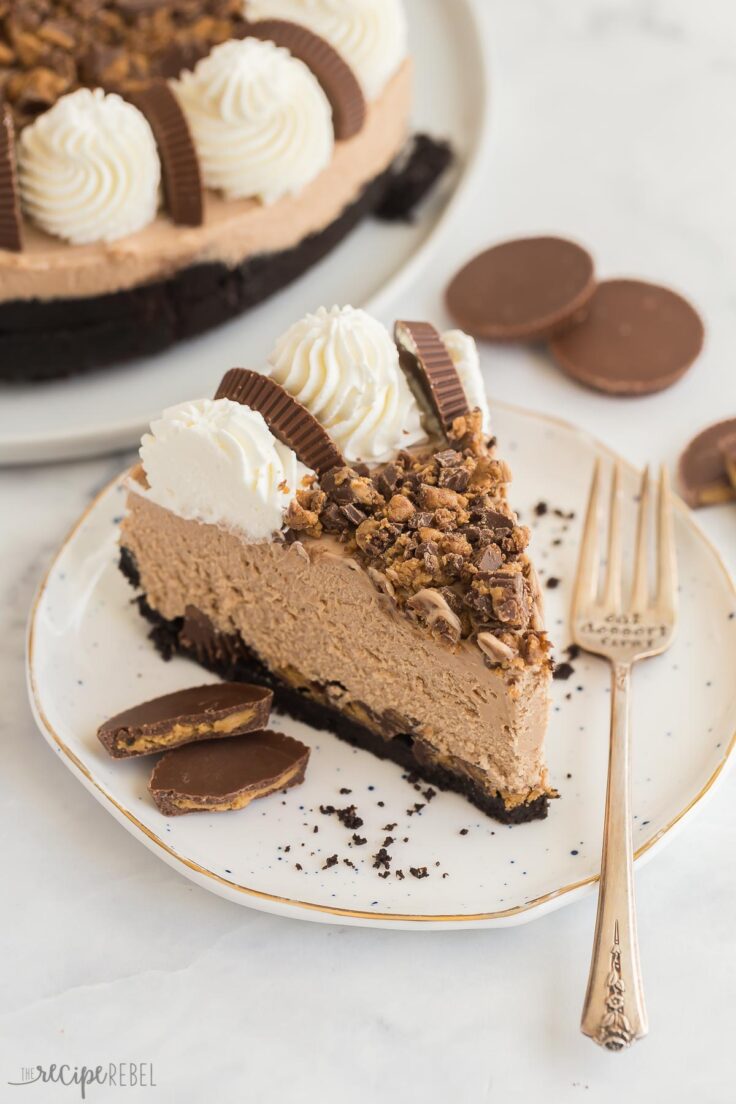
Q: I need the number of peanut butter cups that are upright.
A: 5